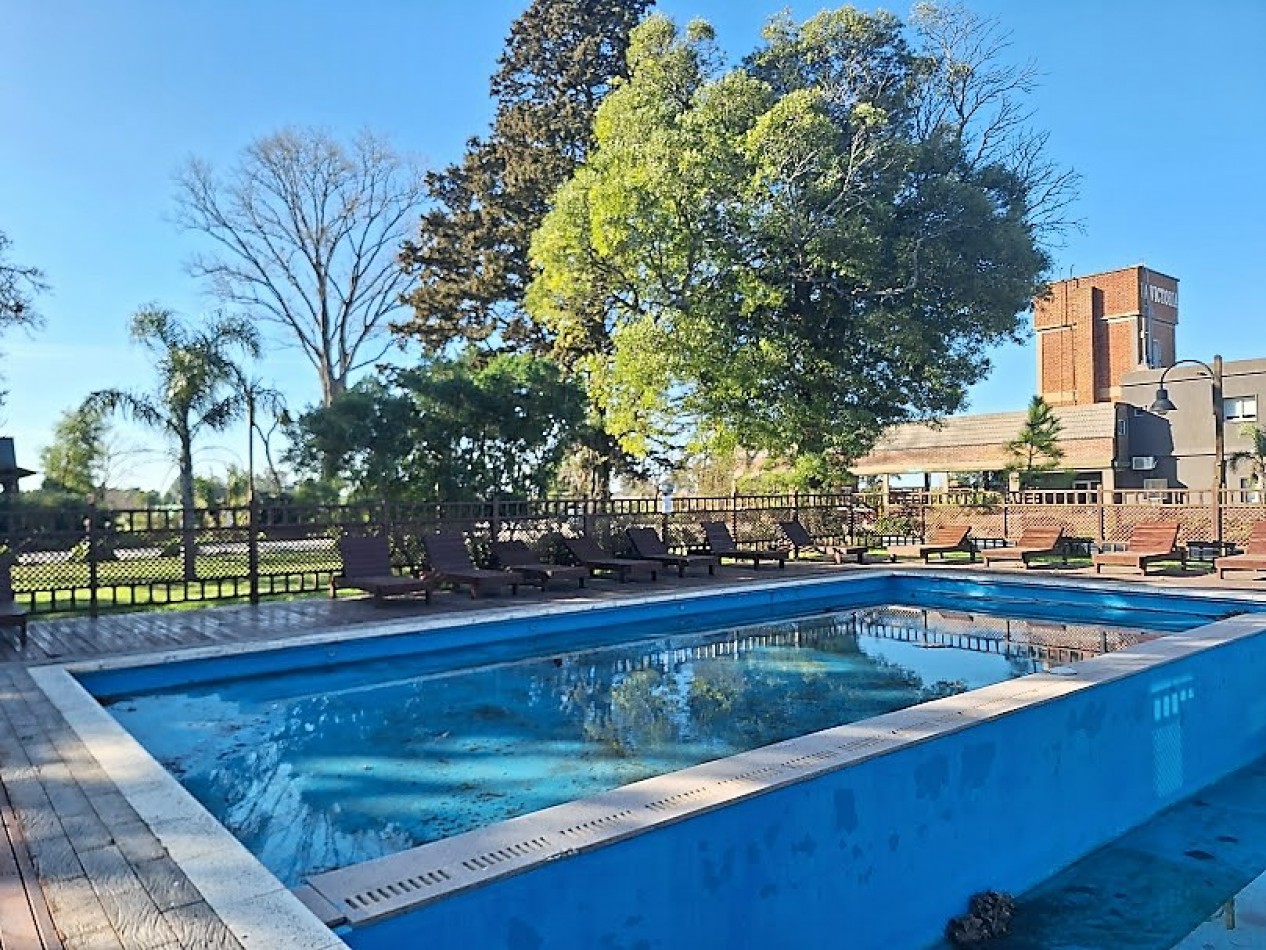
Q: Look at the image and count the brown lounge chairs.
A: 12